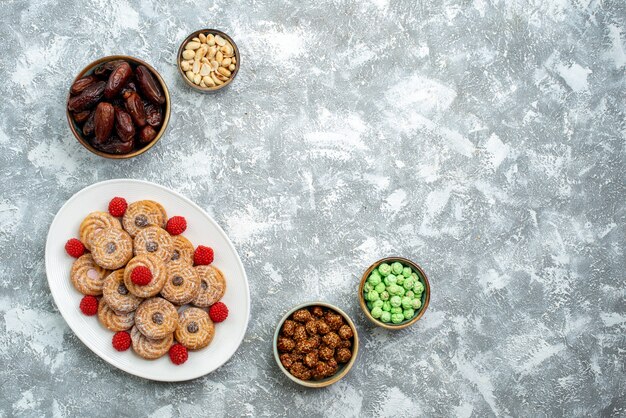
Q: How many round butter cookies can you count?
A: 14